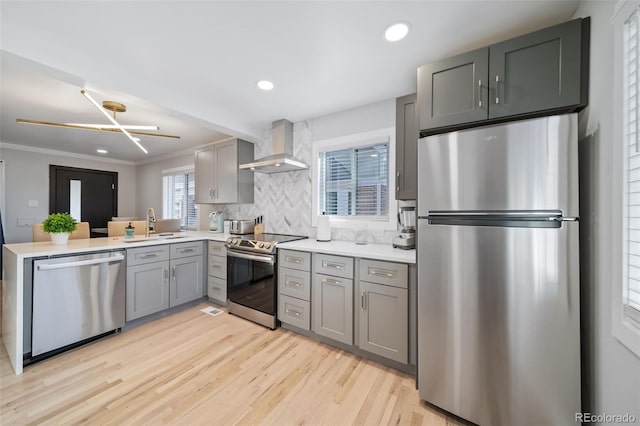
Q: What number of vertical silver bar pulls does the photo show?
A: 8